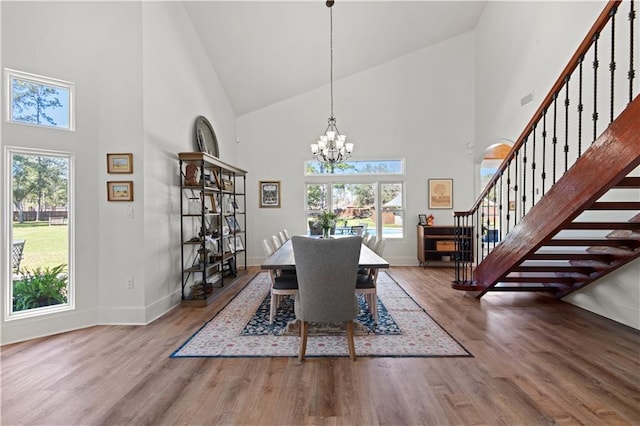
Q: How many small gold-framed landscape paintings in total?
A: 2